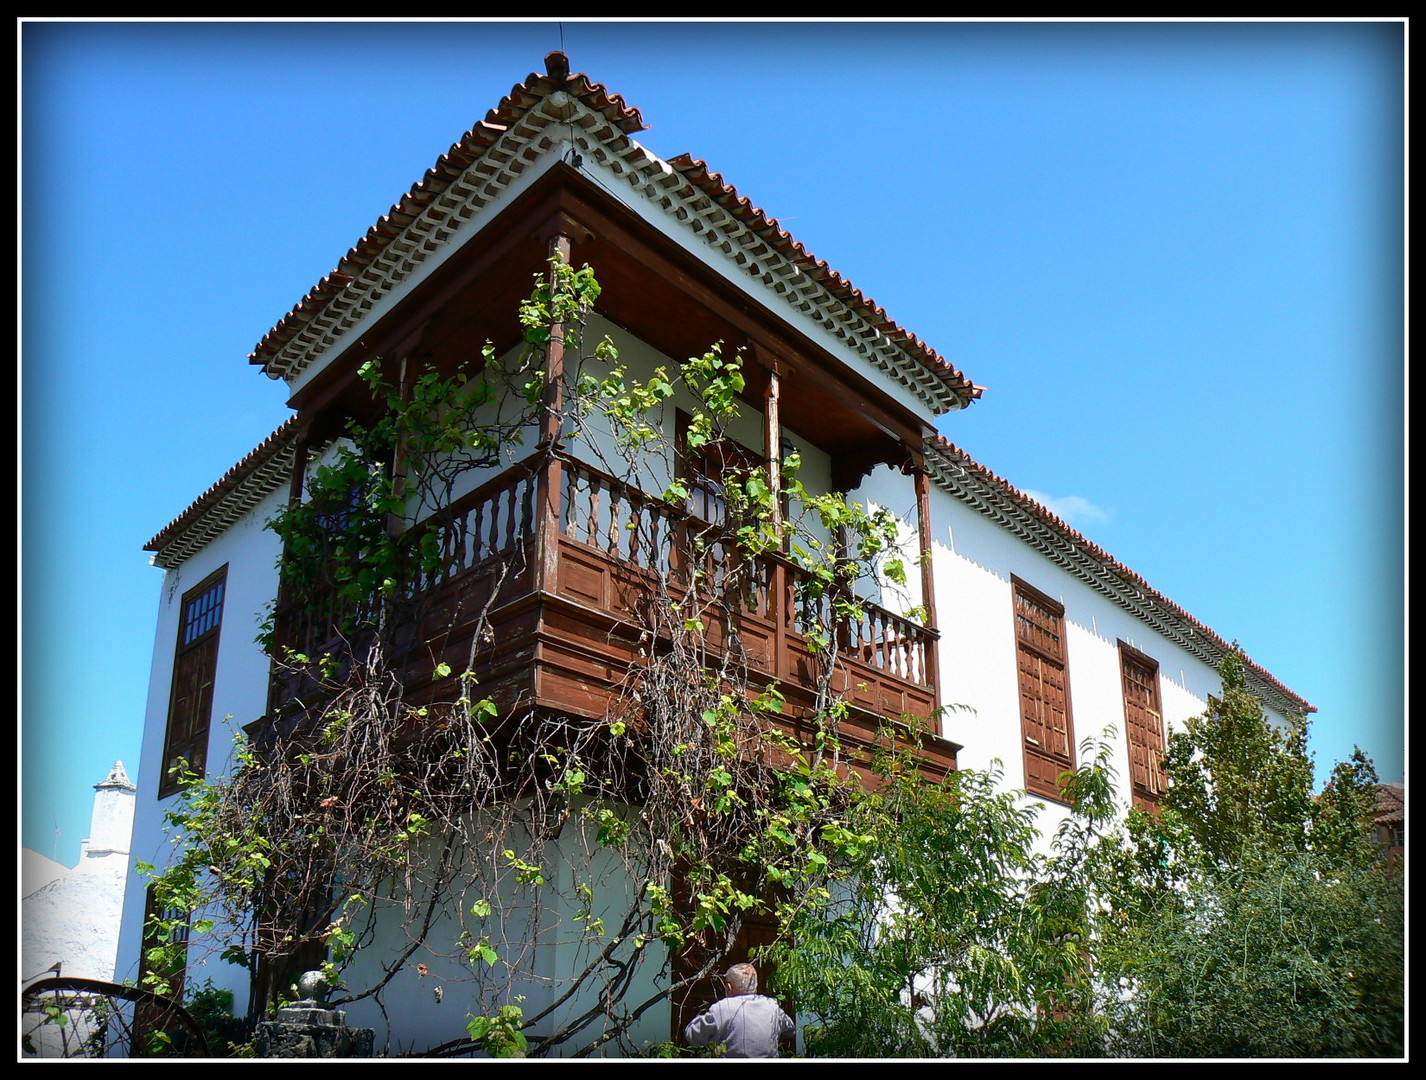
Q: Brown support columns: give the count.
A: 5